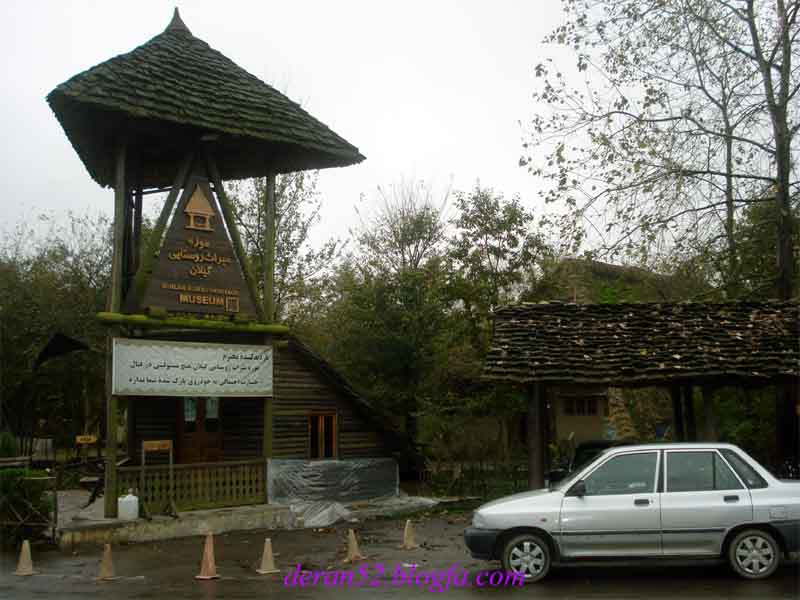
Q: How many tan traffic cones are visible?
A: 6